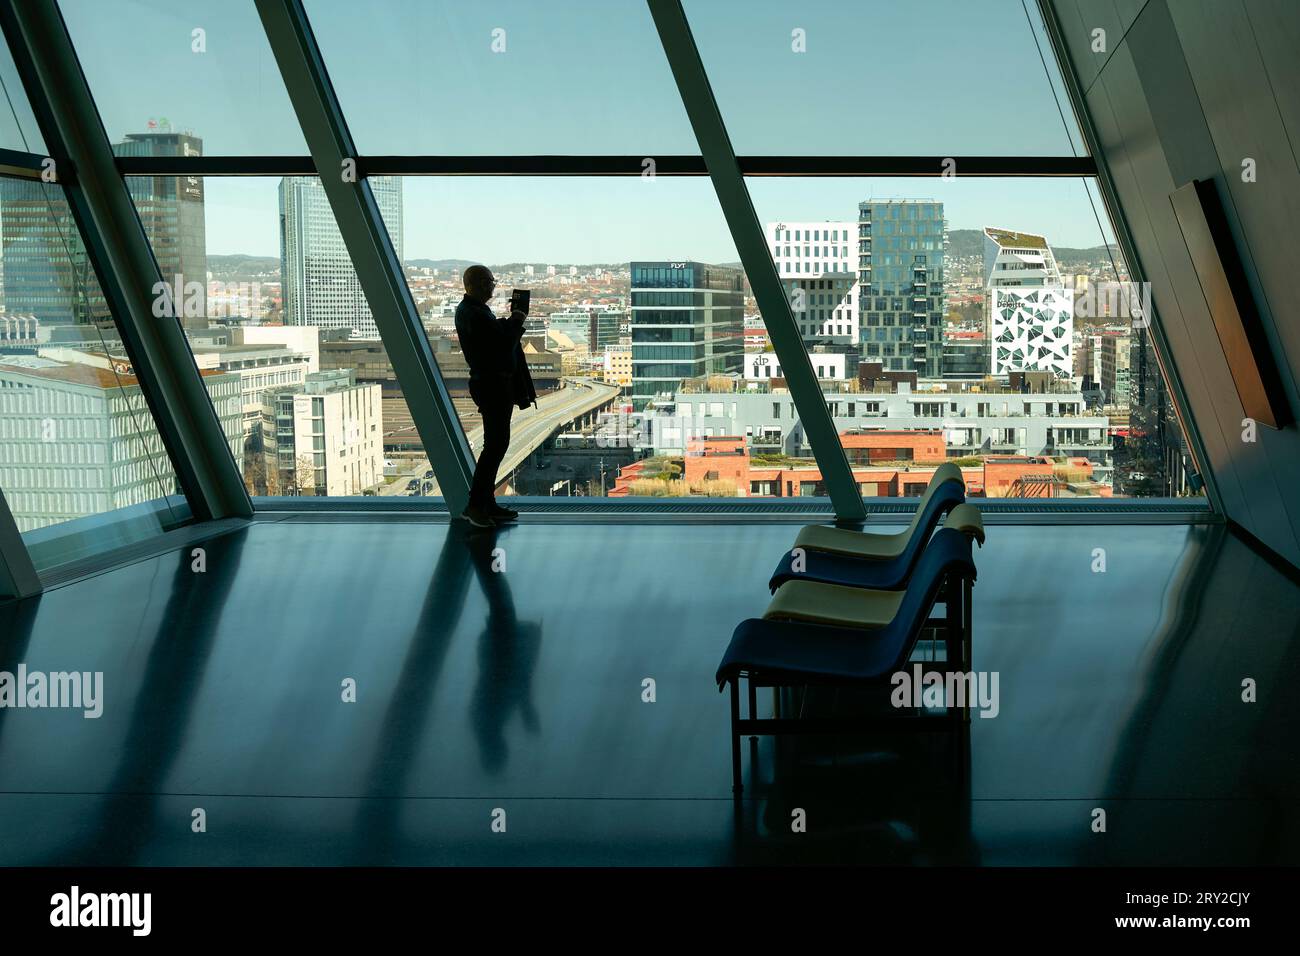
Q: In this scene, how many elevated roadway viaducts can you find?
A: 1